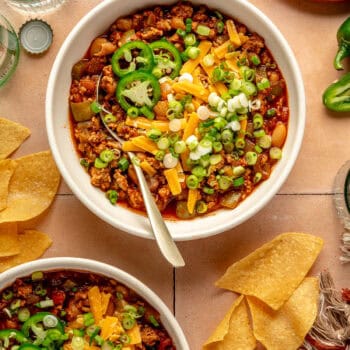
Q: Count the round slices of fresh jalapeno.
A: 6